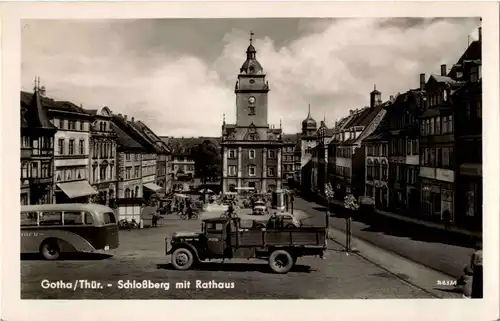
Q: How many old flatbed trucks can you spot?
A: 1